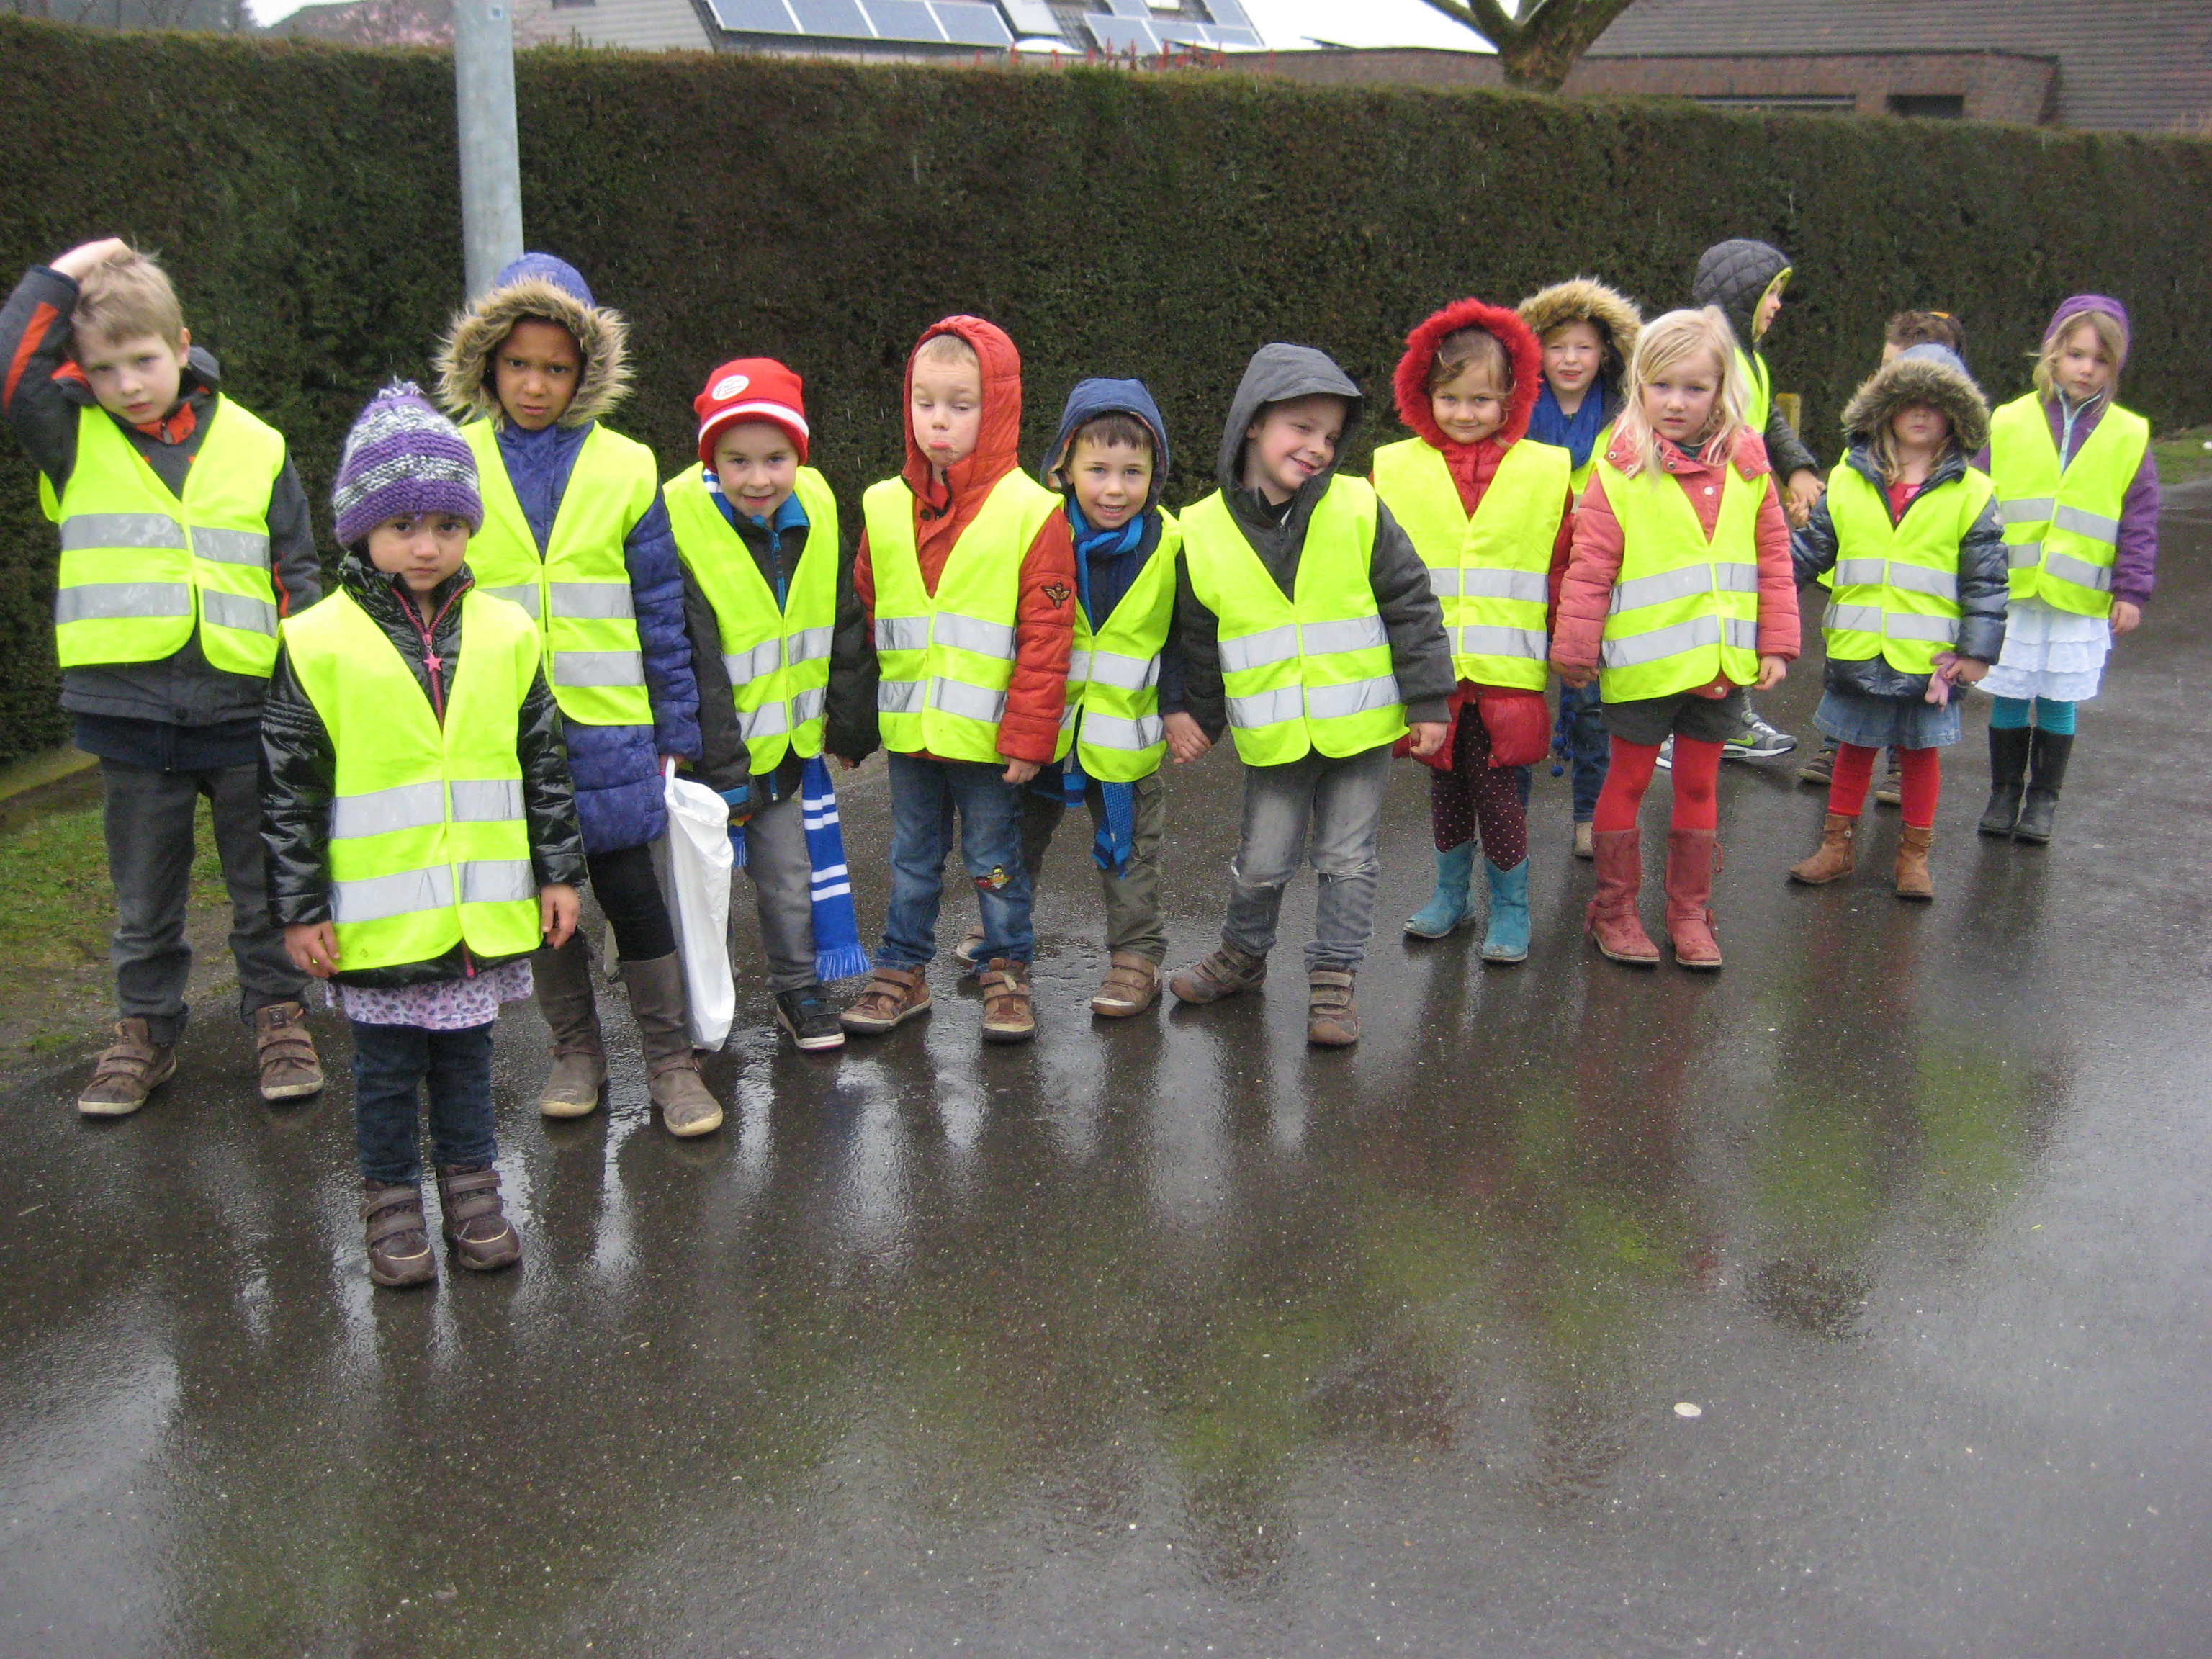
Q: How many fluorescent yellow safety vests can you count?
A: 14